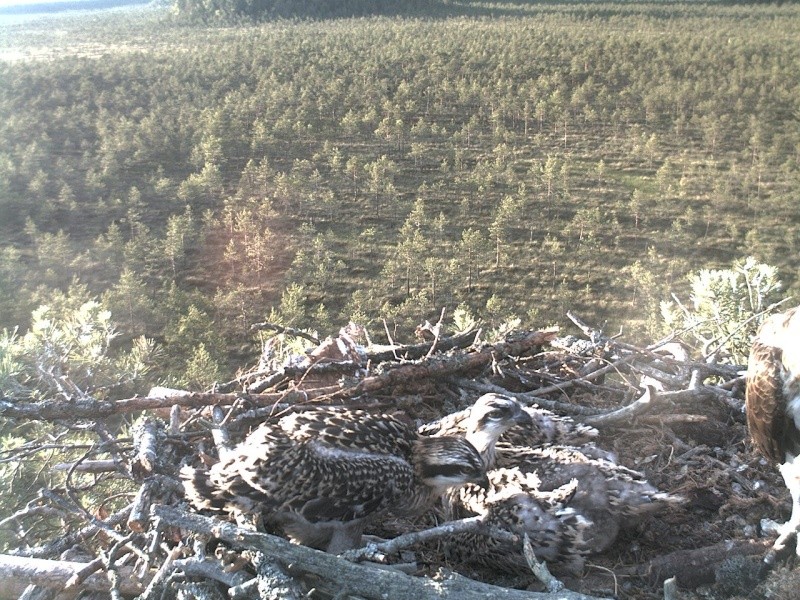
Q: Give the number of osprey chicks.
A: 3